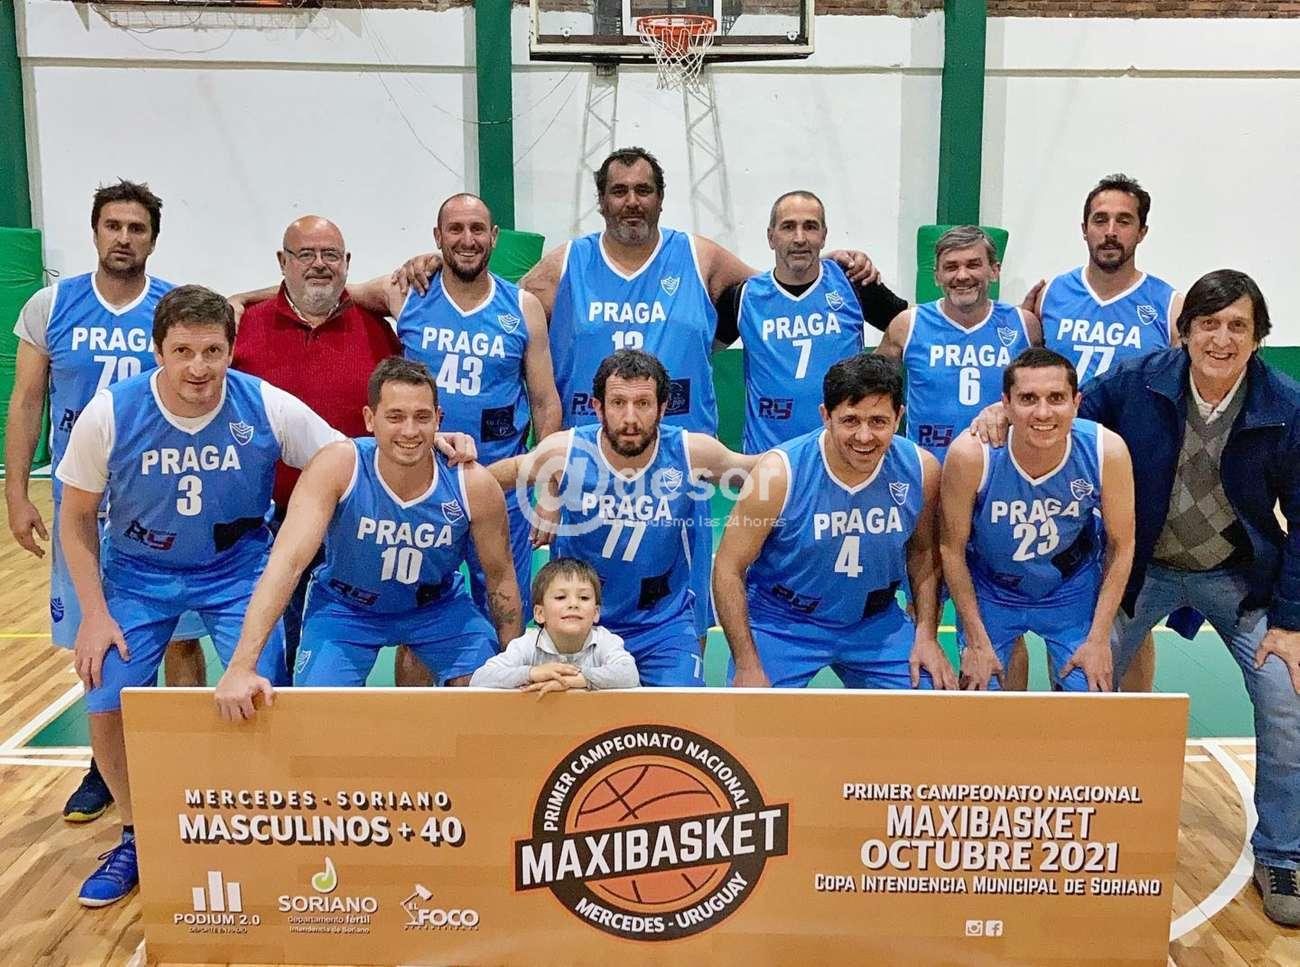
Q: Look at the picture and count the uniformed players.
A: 11